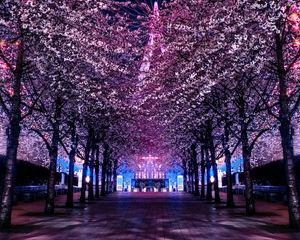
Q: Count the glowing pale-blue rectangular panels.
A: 2